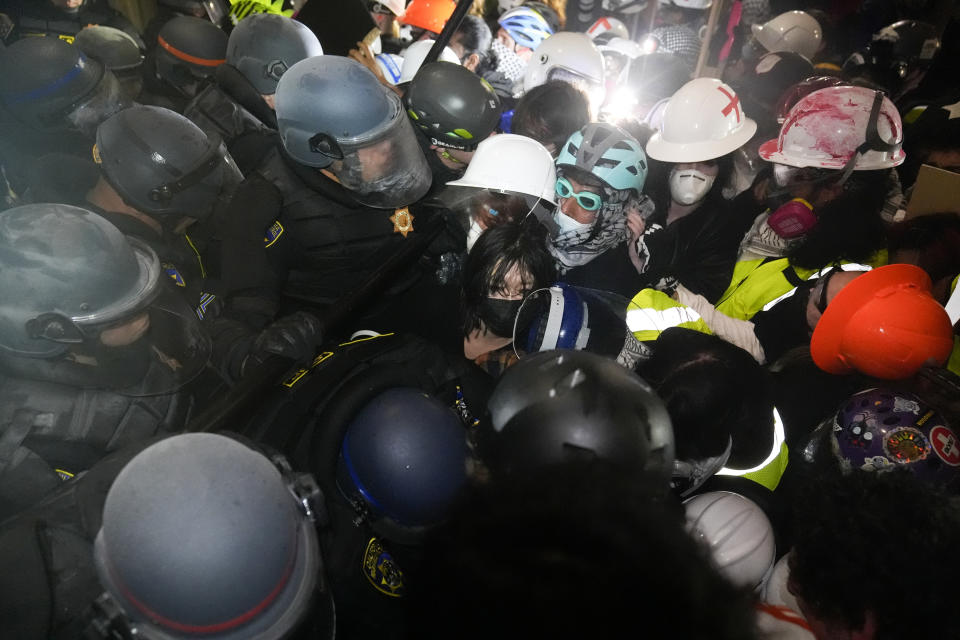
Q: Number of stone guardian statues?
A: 0